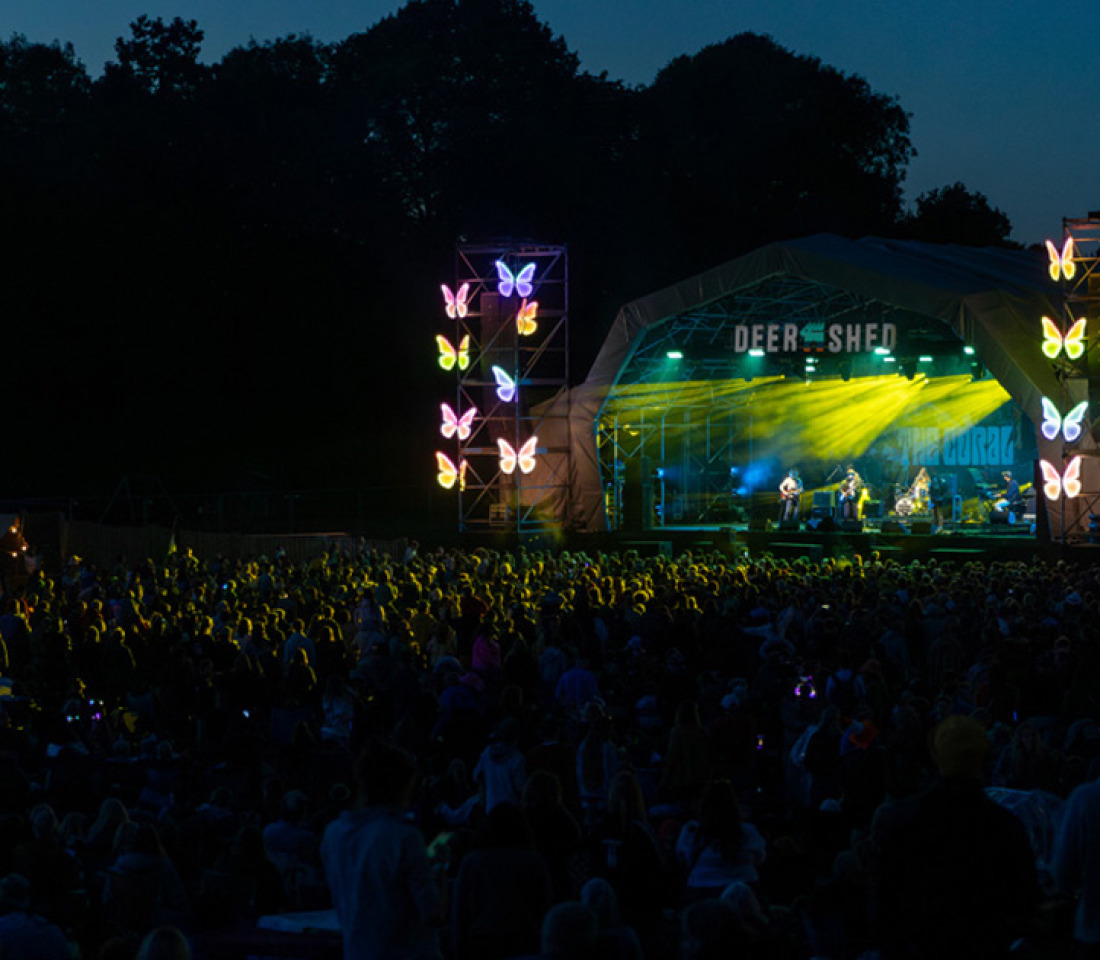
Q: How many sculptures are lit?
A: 12